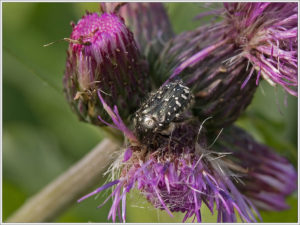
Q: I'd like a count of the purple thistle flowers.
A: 5